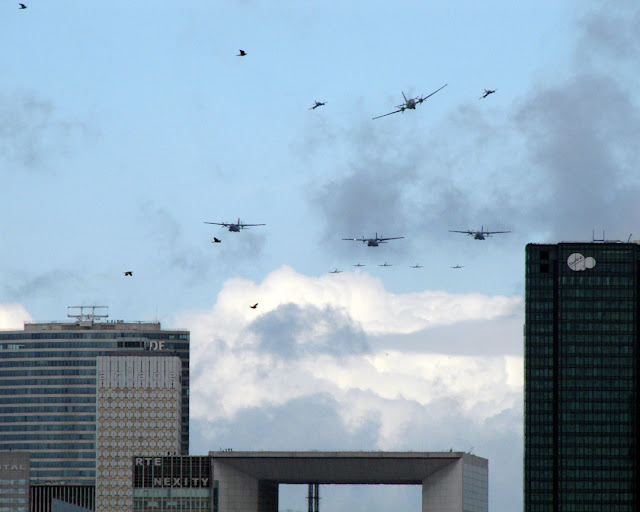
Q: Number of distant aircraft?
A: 5